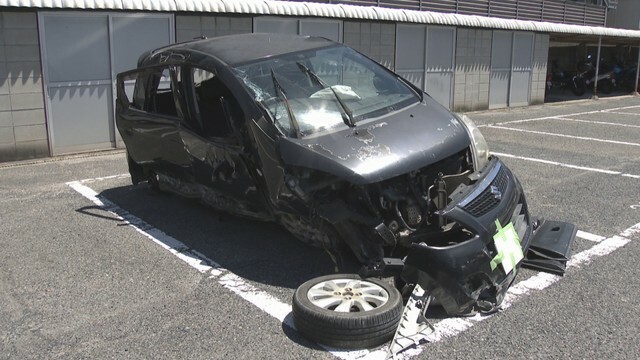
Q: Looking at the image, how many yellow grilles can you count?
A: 0